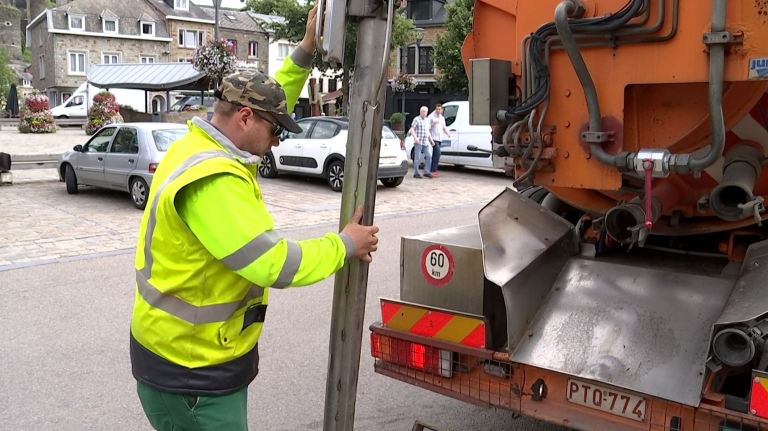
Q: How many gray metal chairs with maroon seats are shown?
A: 0